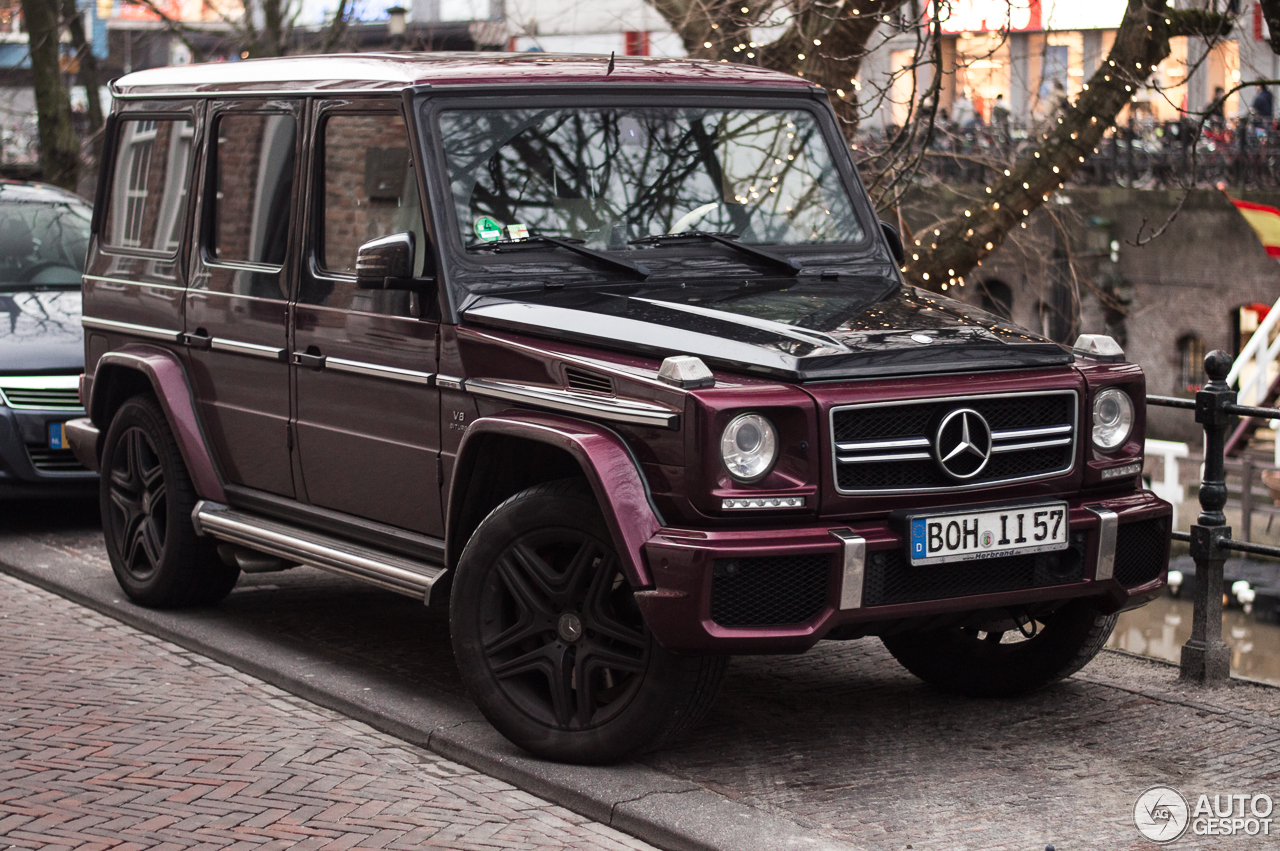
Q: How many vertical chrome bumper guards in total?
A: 2